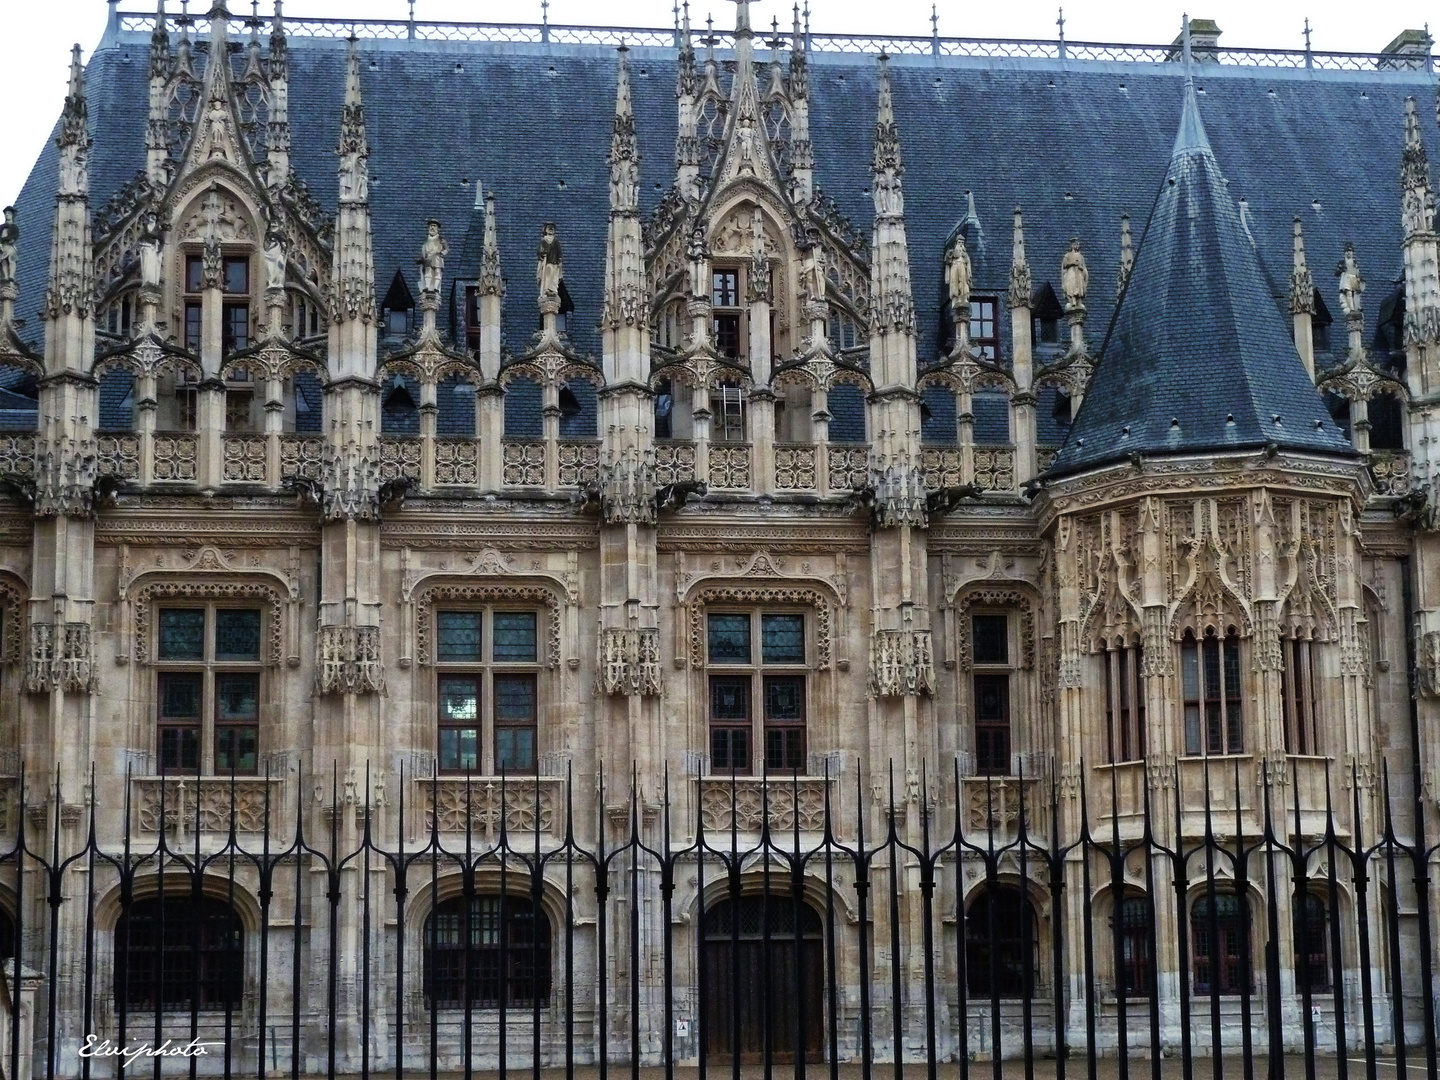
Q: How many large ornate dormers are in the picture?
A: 2